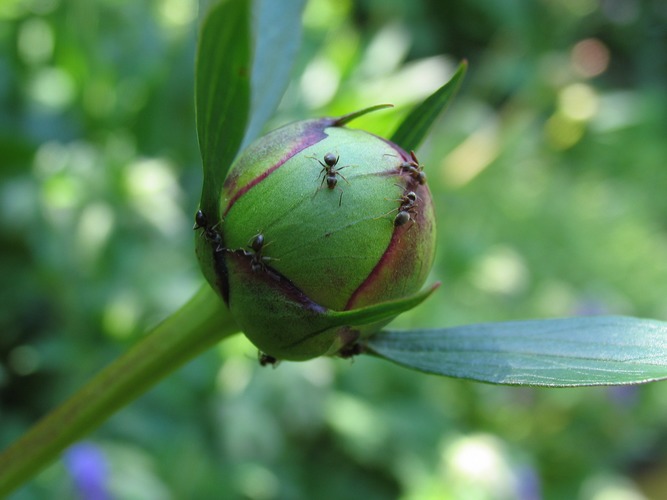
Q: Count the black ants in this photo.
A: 7